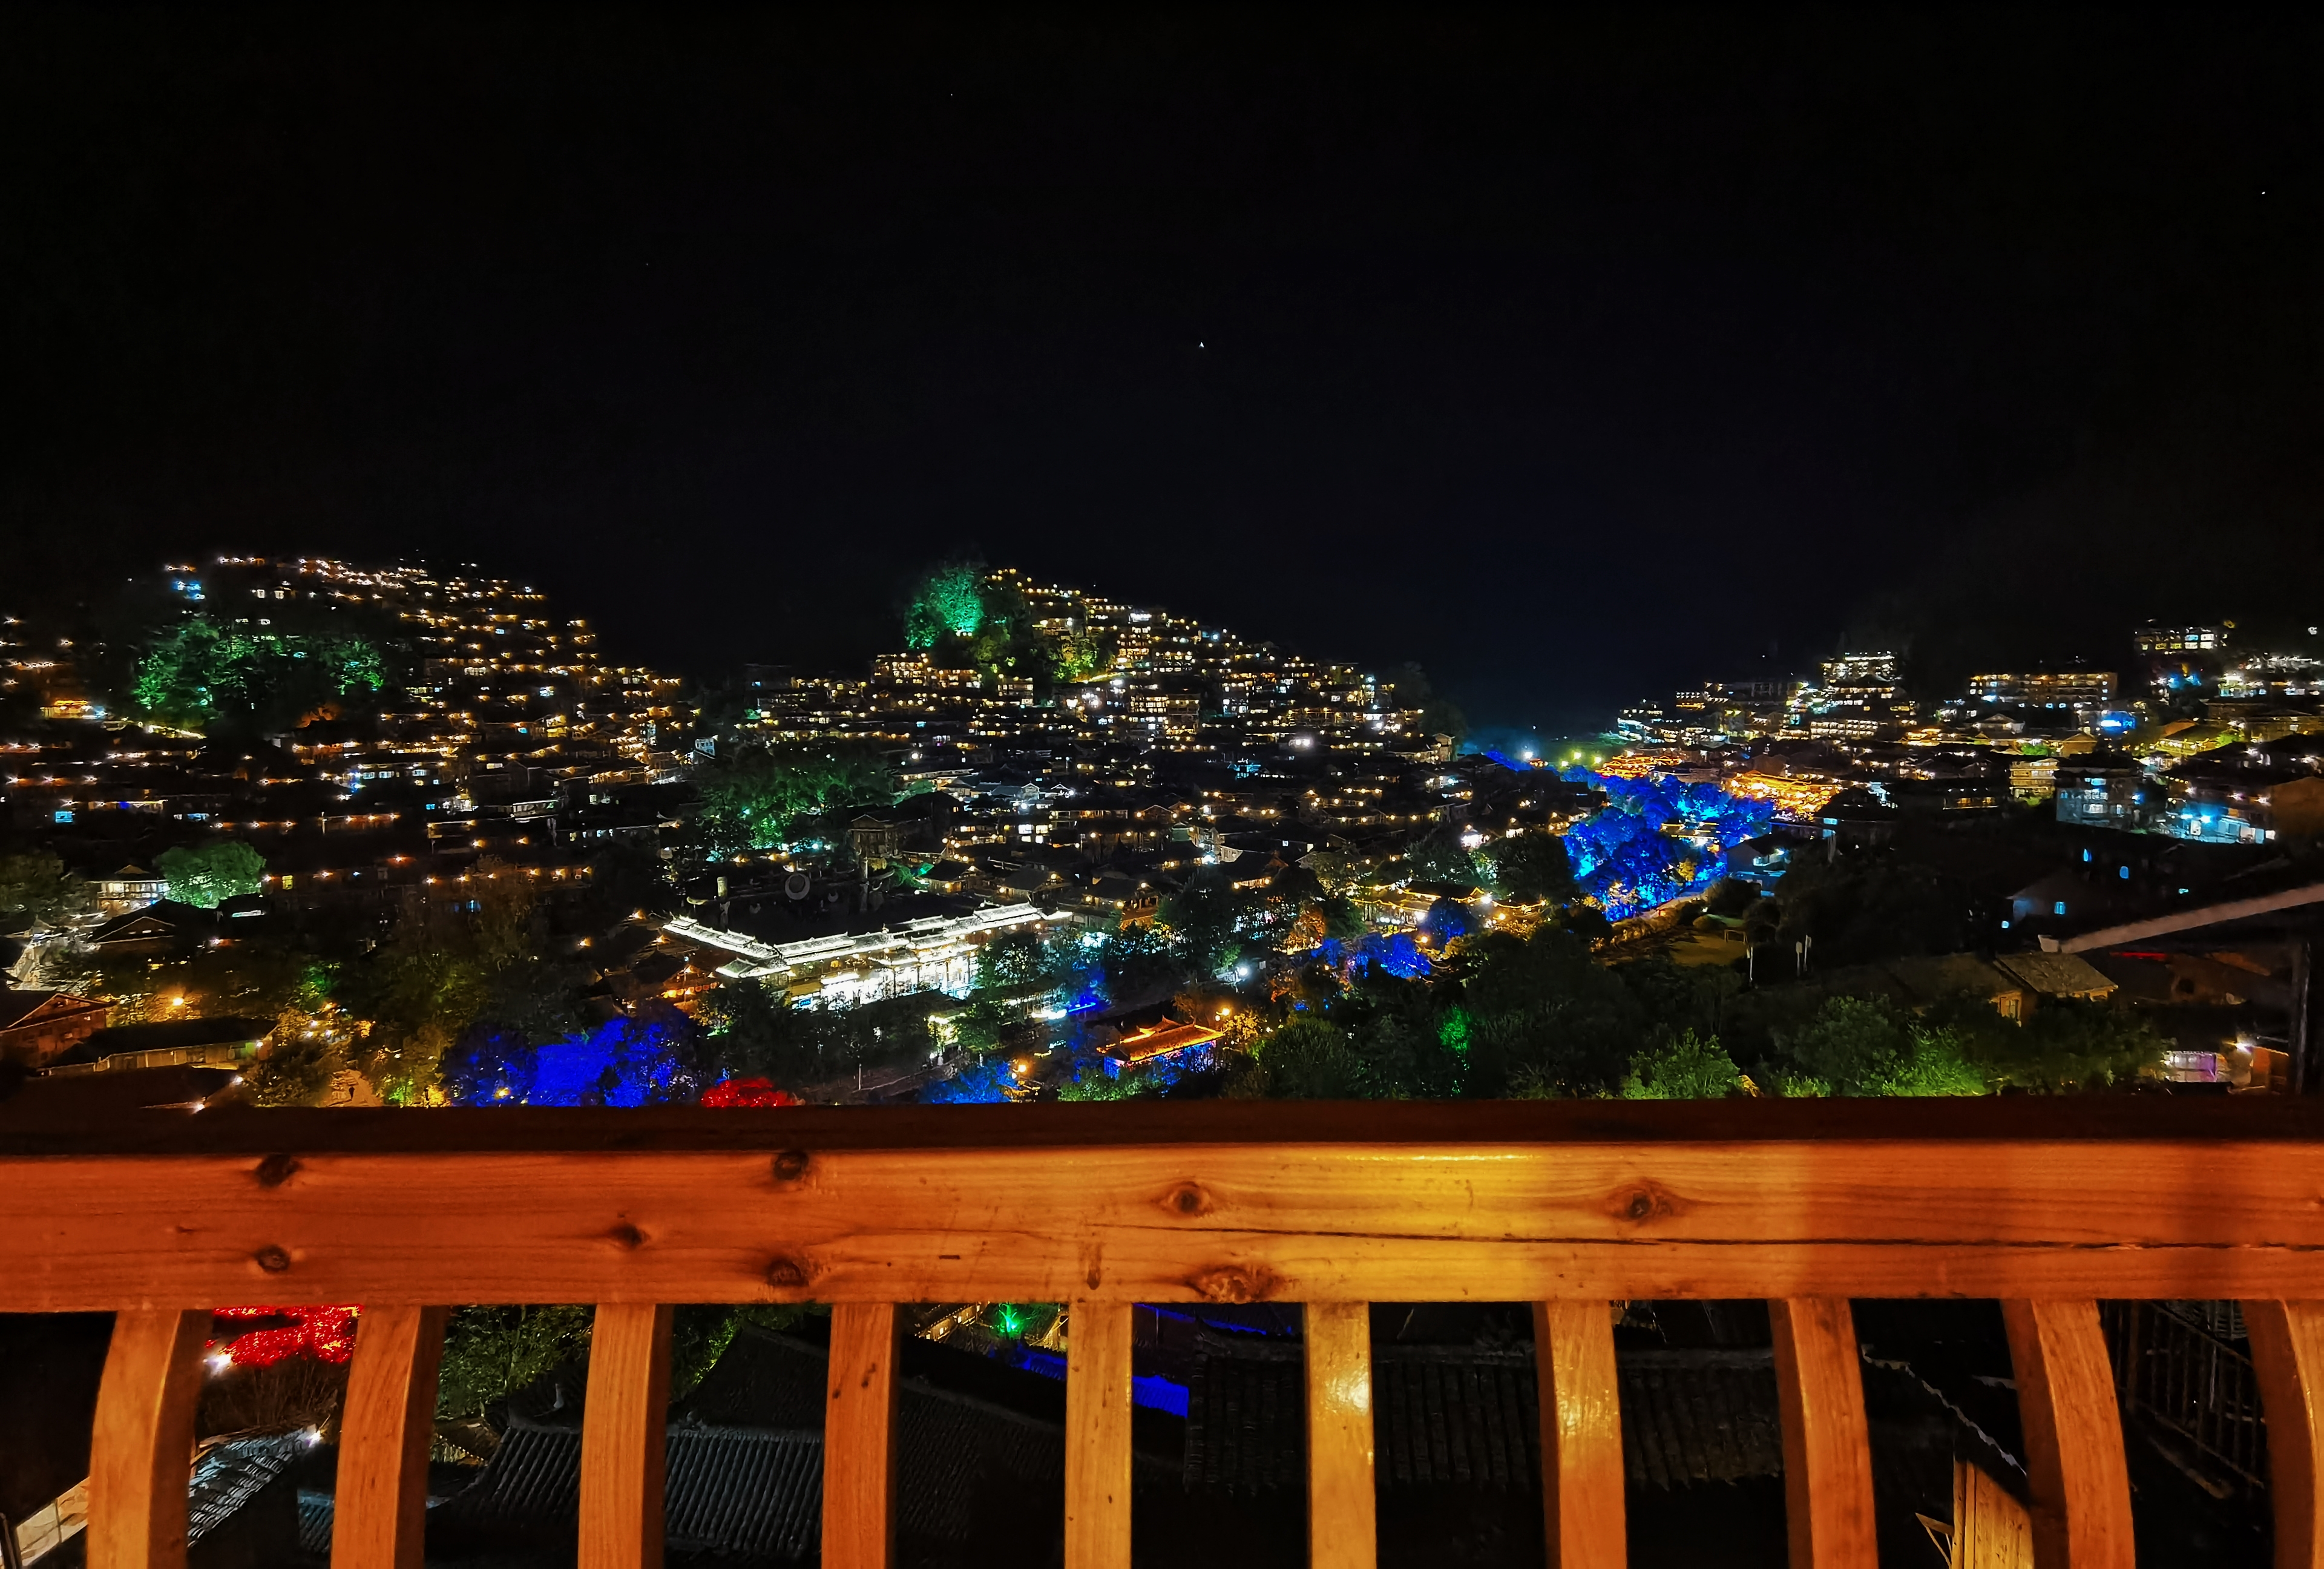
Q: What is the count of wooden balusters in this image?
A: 10